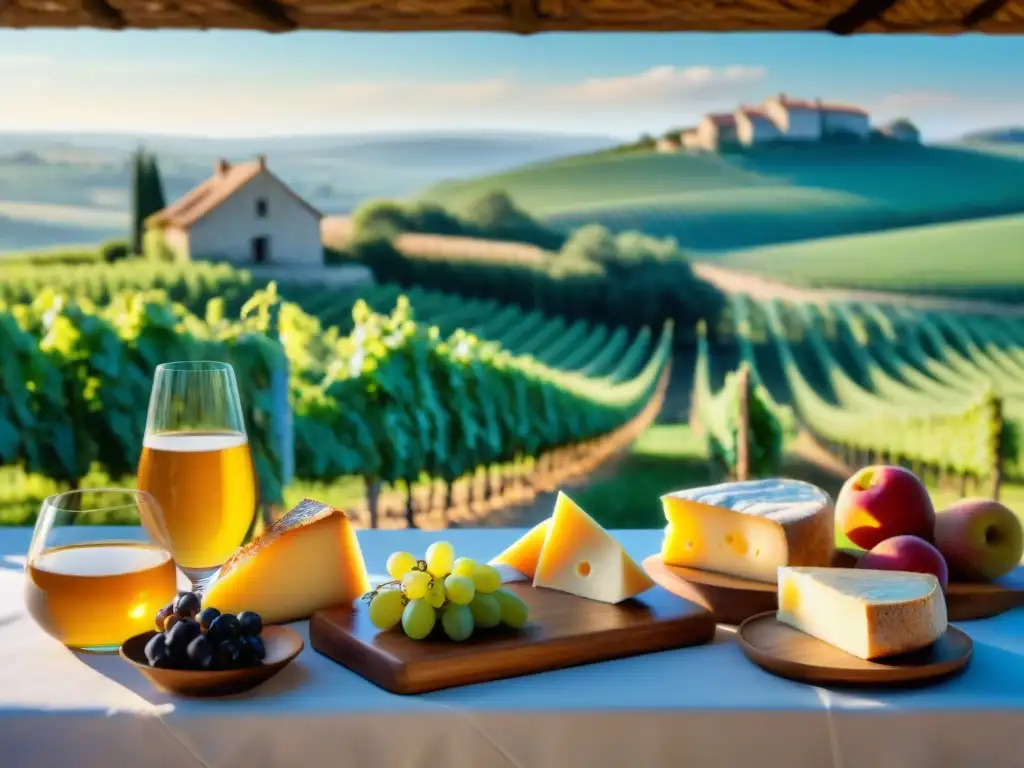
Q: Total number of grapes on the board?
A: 12